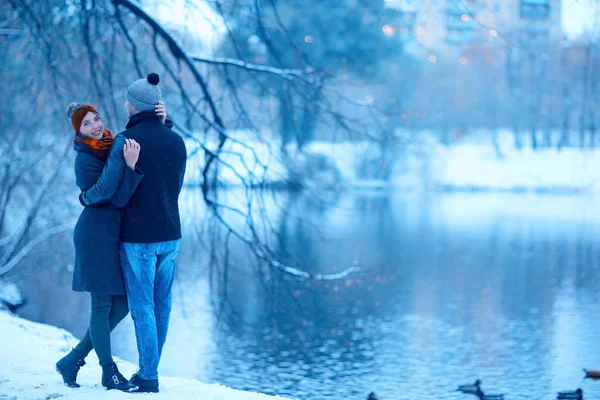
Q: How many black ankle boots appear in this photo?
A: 2